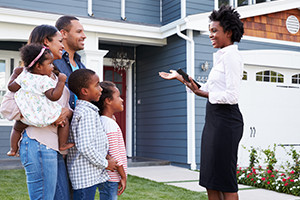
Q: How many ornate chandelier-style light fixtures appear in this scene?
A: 1